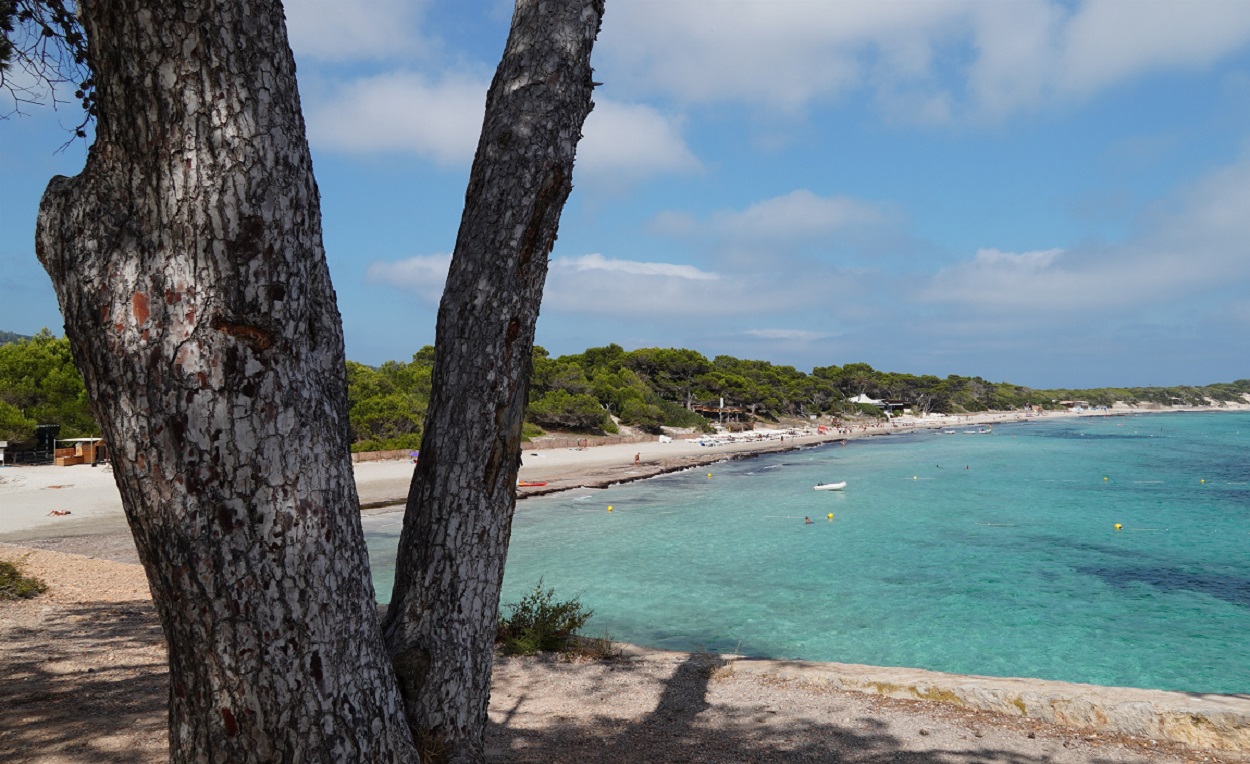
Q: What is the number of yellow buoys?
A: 7